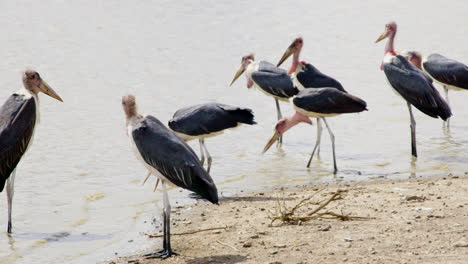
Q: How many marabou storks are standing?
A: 8